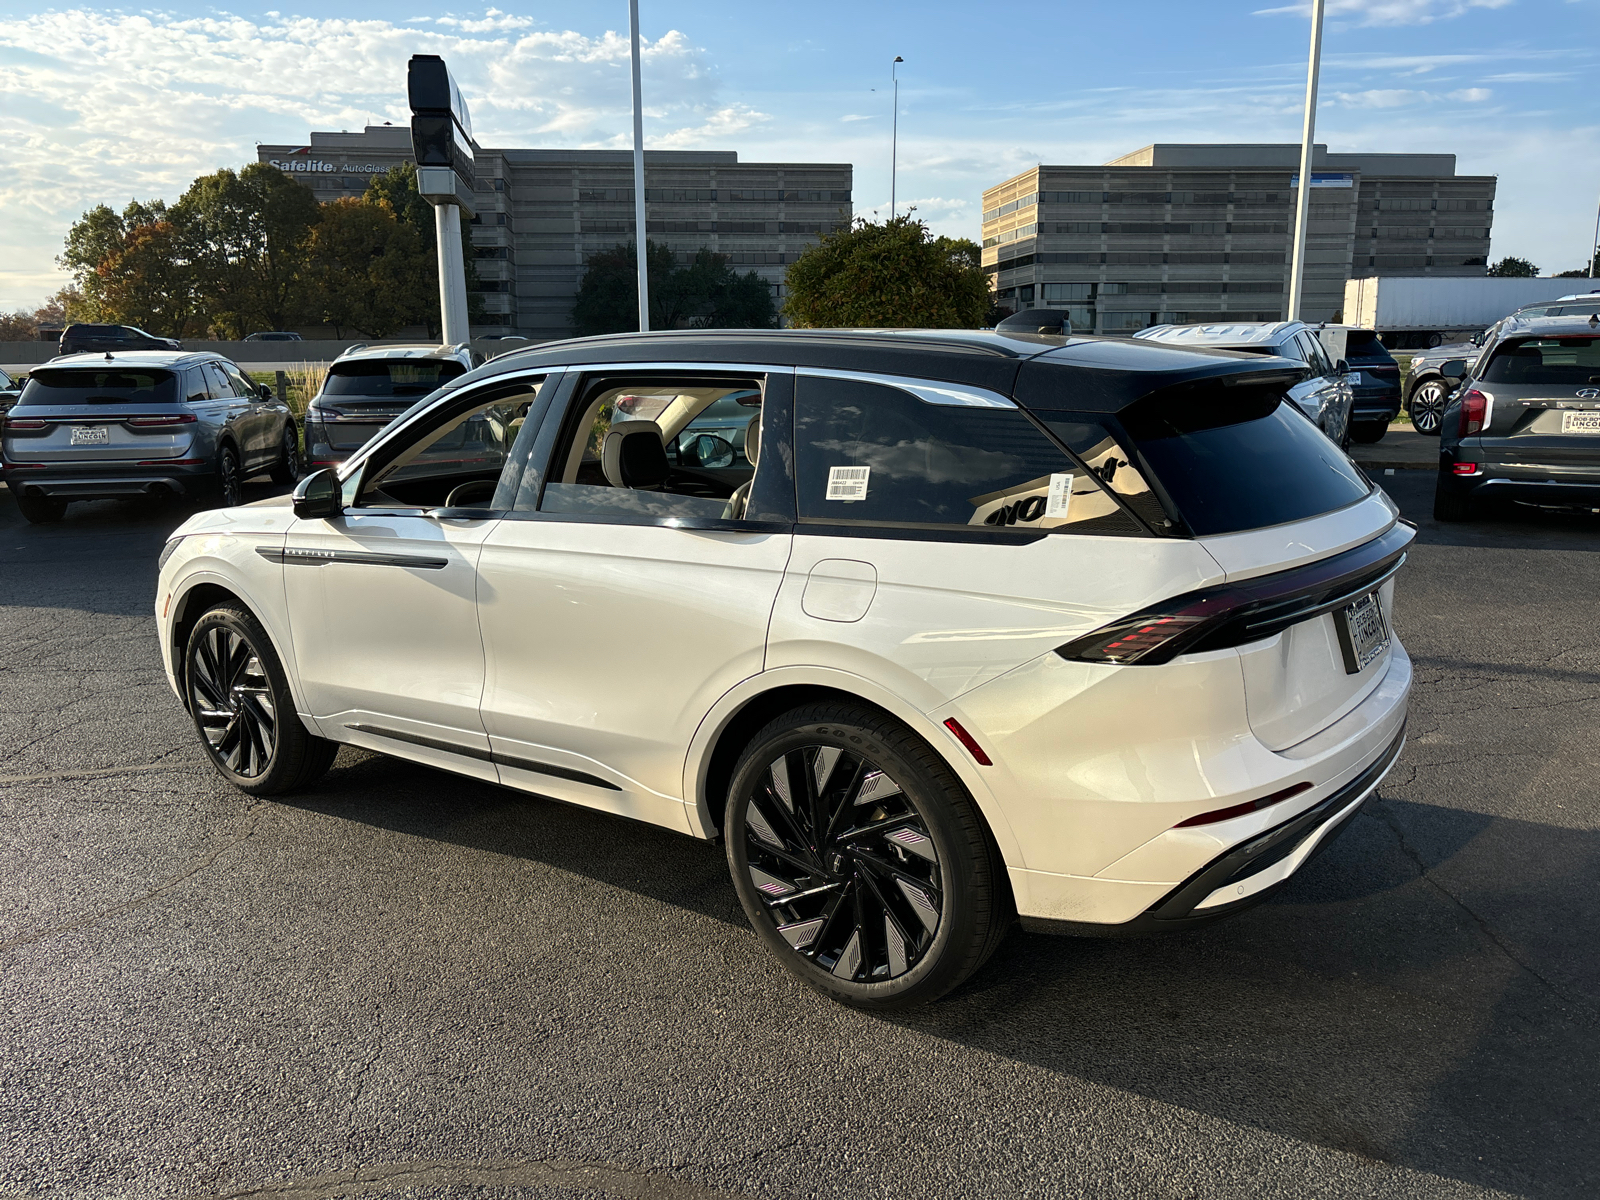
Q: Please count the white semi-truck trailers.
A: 1